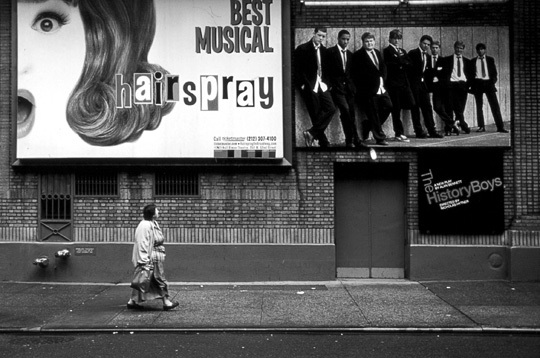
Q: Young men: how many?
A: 8